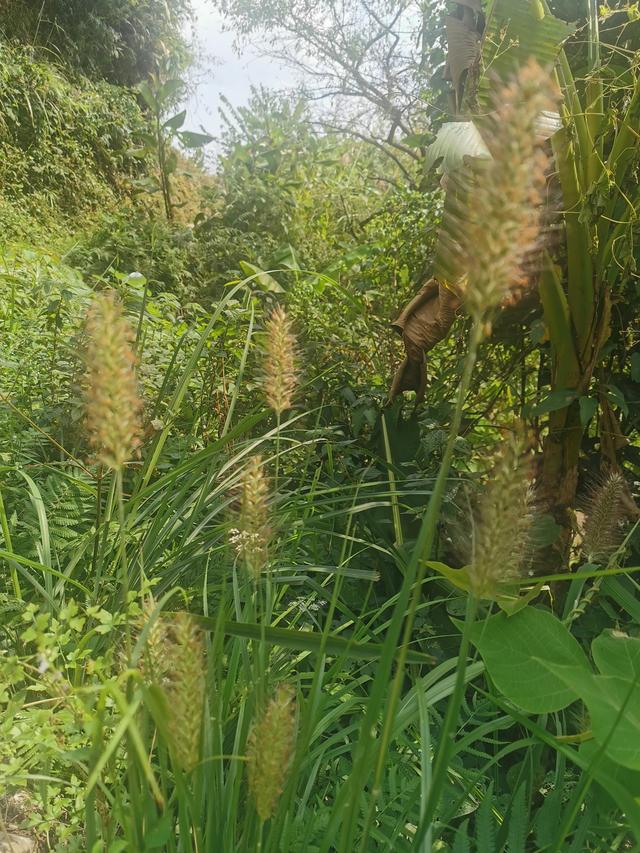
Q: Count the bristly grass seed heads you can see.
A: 9